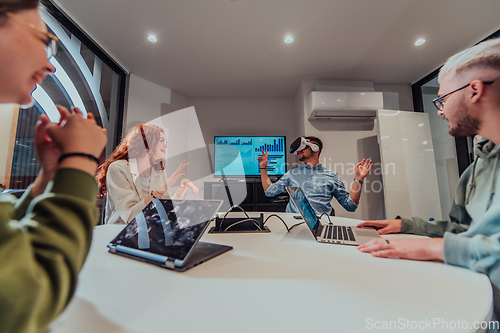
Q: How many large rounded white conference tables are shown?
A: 1